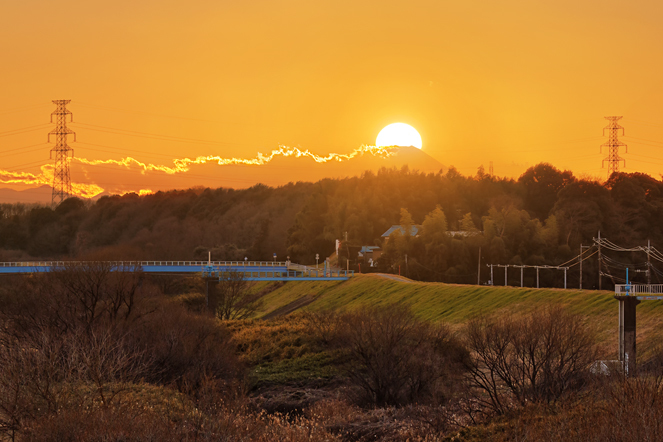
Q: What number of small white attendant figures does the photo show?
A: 0